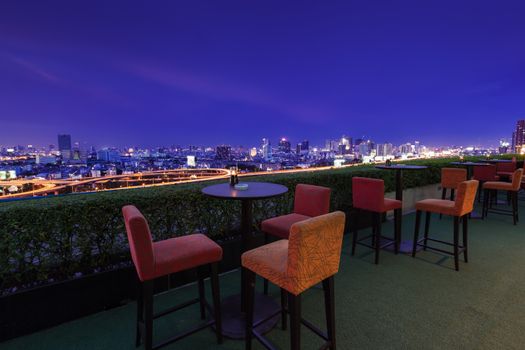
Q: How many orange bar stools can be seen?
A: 4